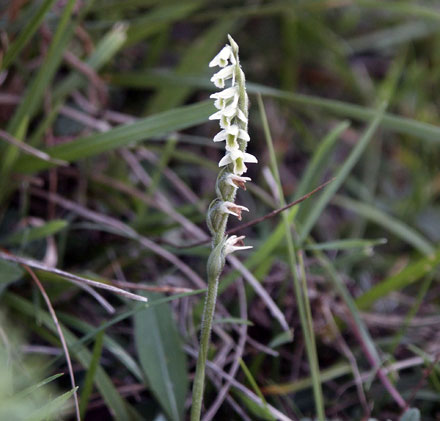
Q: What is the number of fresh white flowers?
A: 6